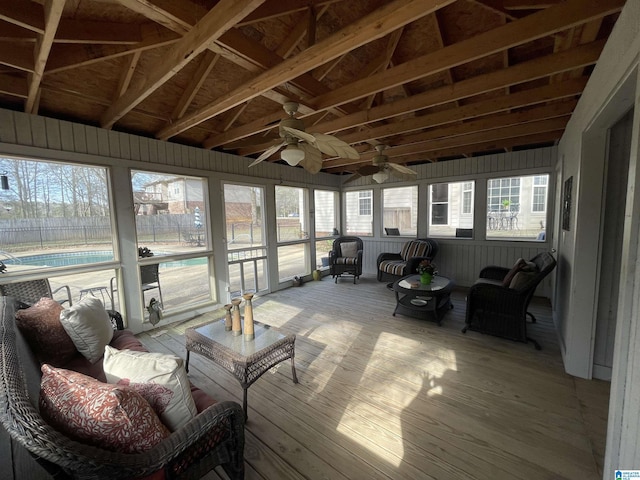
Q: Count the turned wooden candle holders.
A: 3